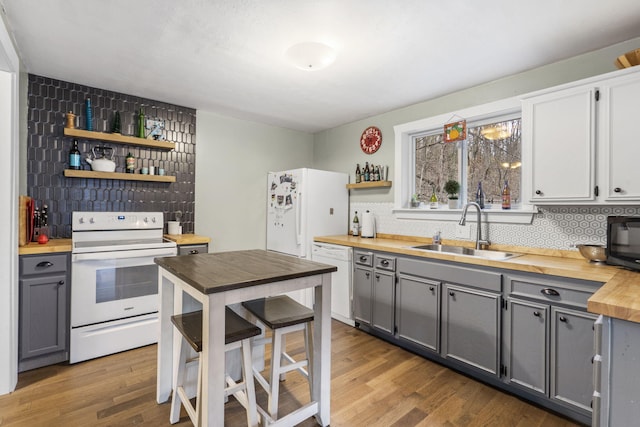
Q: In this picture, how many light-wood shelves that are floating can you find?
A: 3